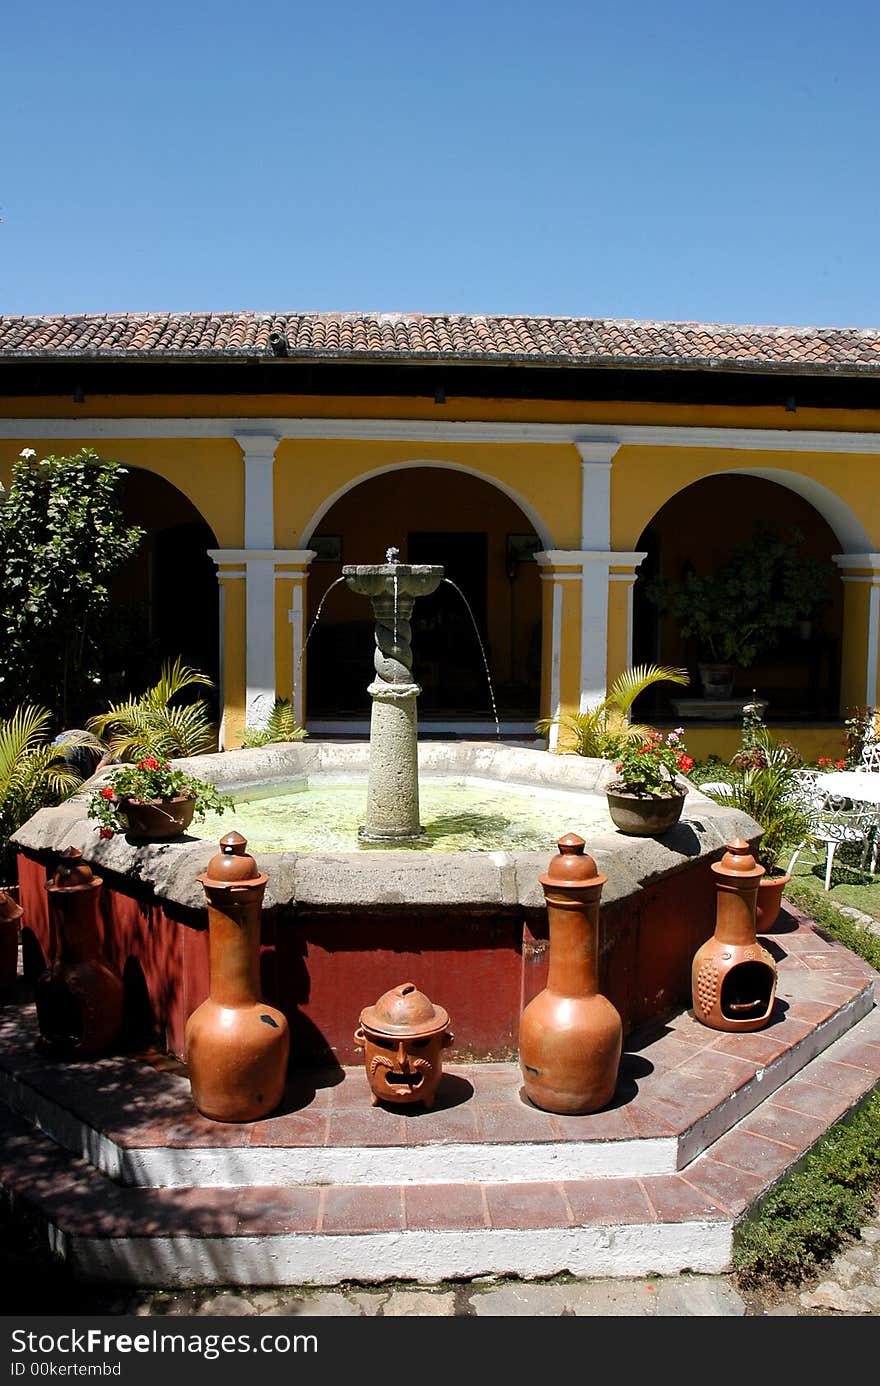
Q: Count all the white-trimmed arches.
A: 3